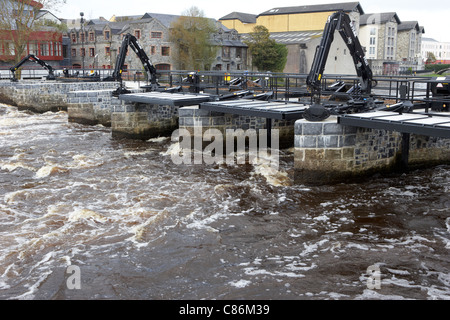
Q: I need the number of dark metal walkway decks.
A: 3